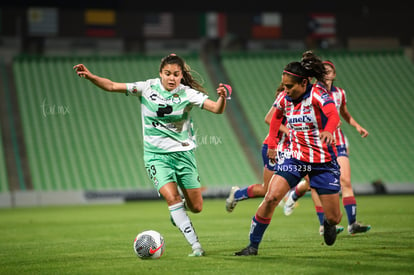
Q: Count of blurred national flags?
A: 6